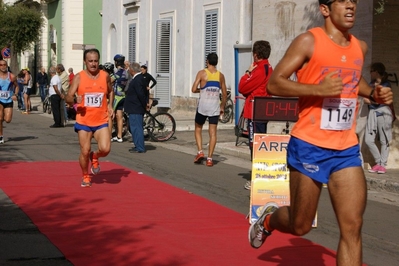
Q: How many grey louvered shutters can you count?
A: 3